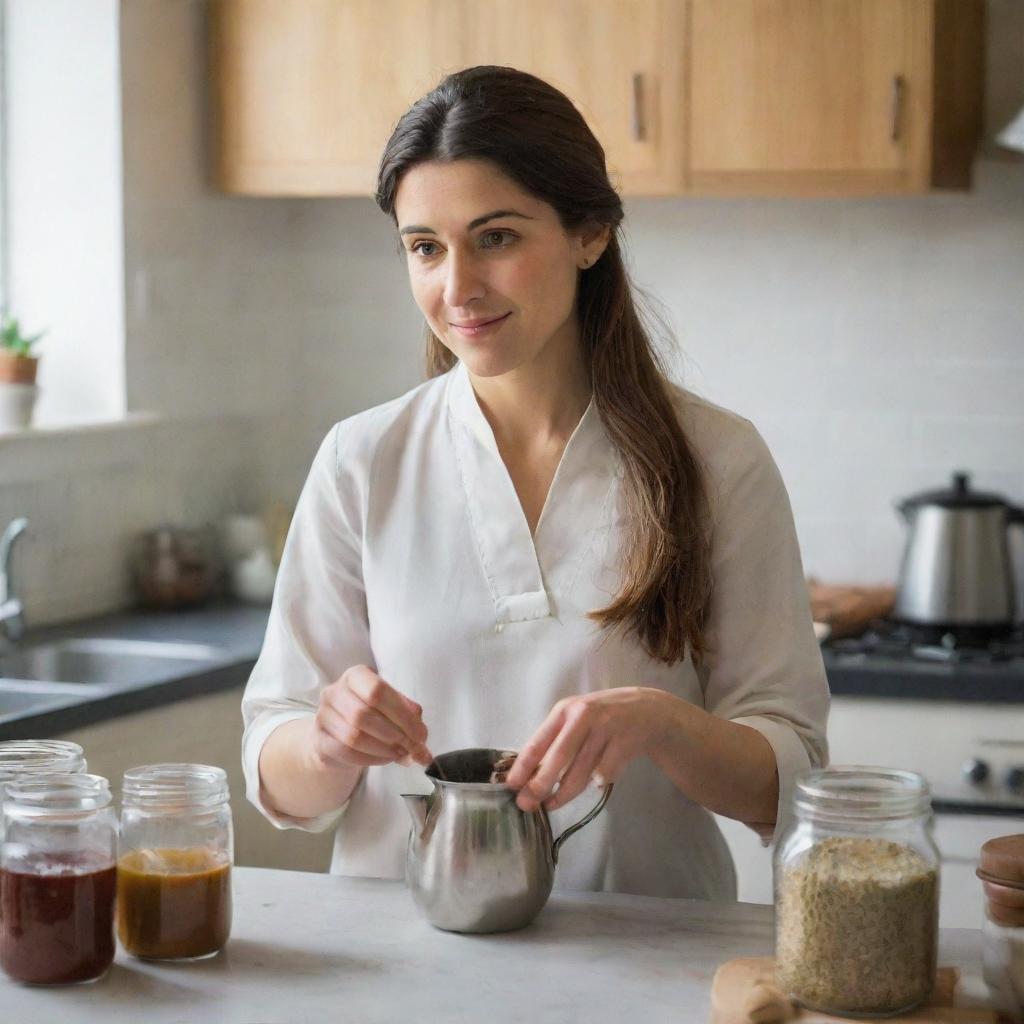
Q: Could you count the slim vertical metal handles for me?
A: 2